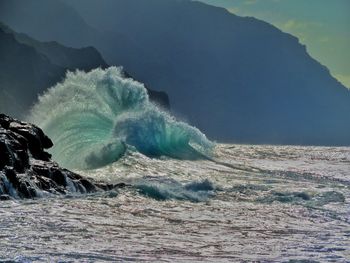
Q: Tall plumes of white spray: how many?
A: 1